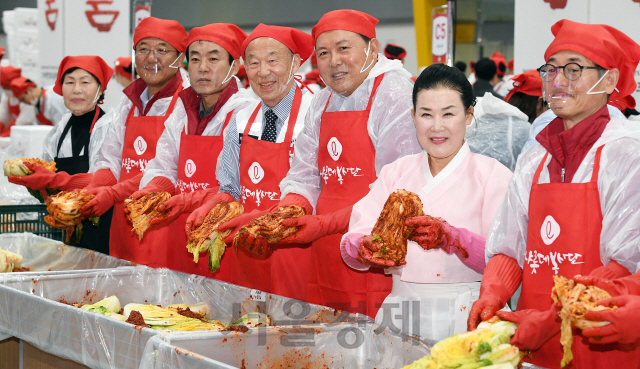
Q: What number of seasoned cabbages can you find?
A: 7